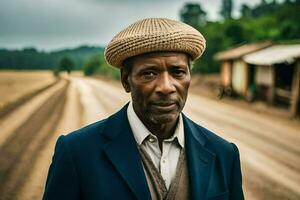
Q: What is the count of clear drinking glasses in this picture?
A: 0